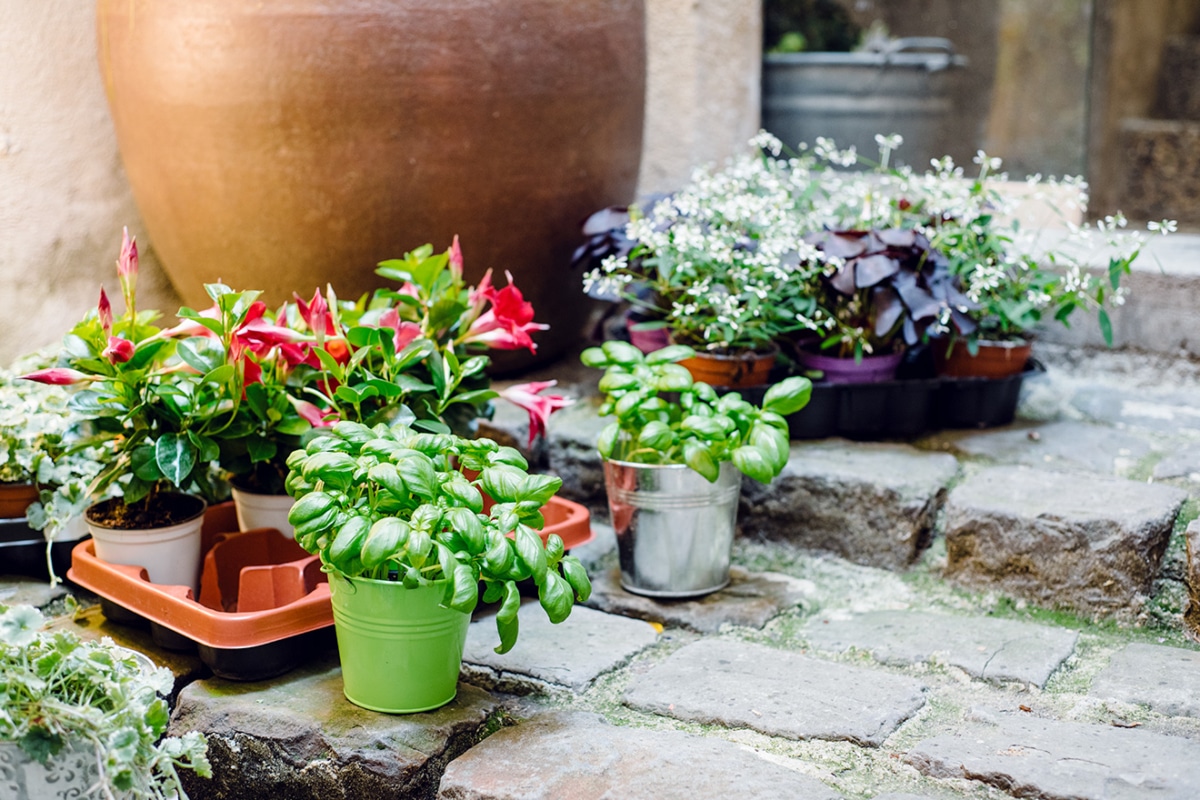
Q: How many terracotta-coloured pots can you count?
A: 4